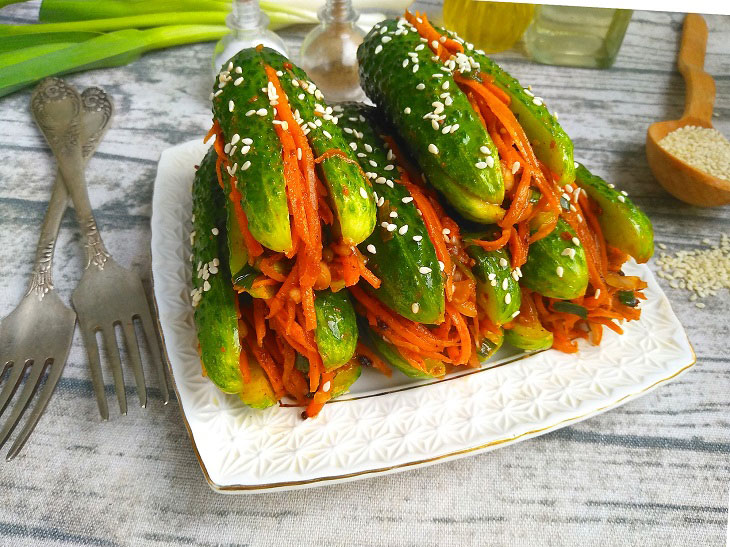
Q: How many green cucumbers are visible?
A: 5